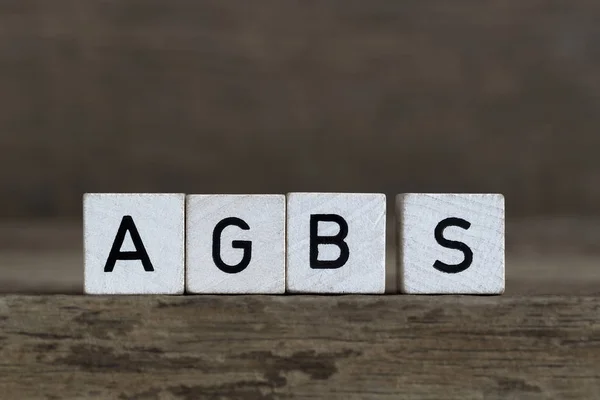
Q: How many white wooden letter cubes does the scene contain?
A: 4